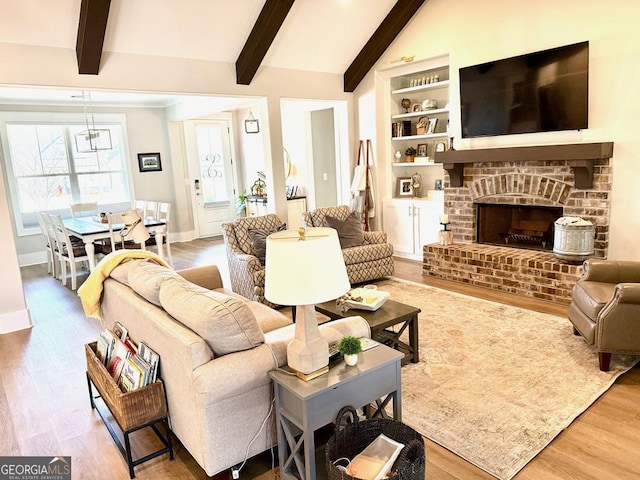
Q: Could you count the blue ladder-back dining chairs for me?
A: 0